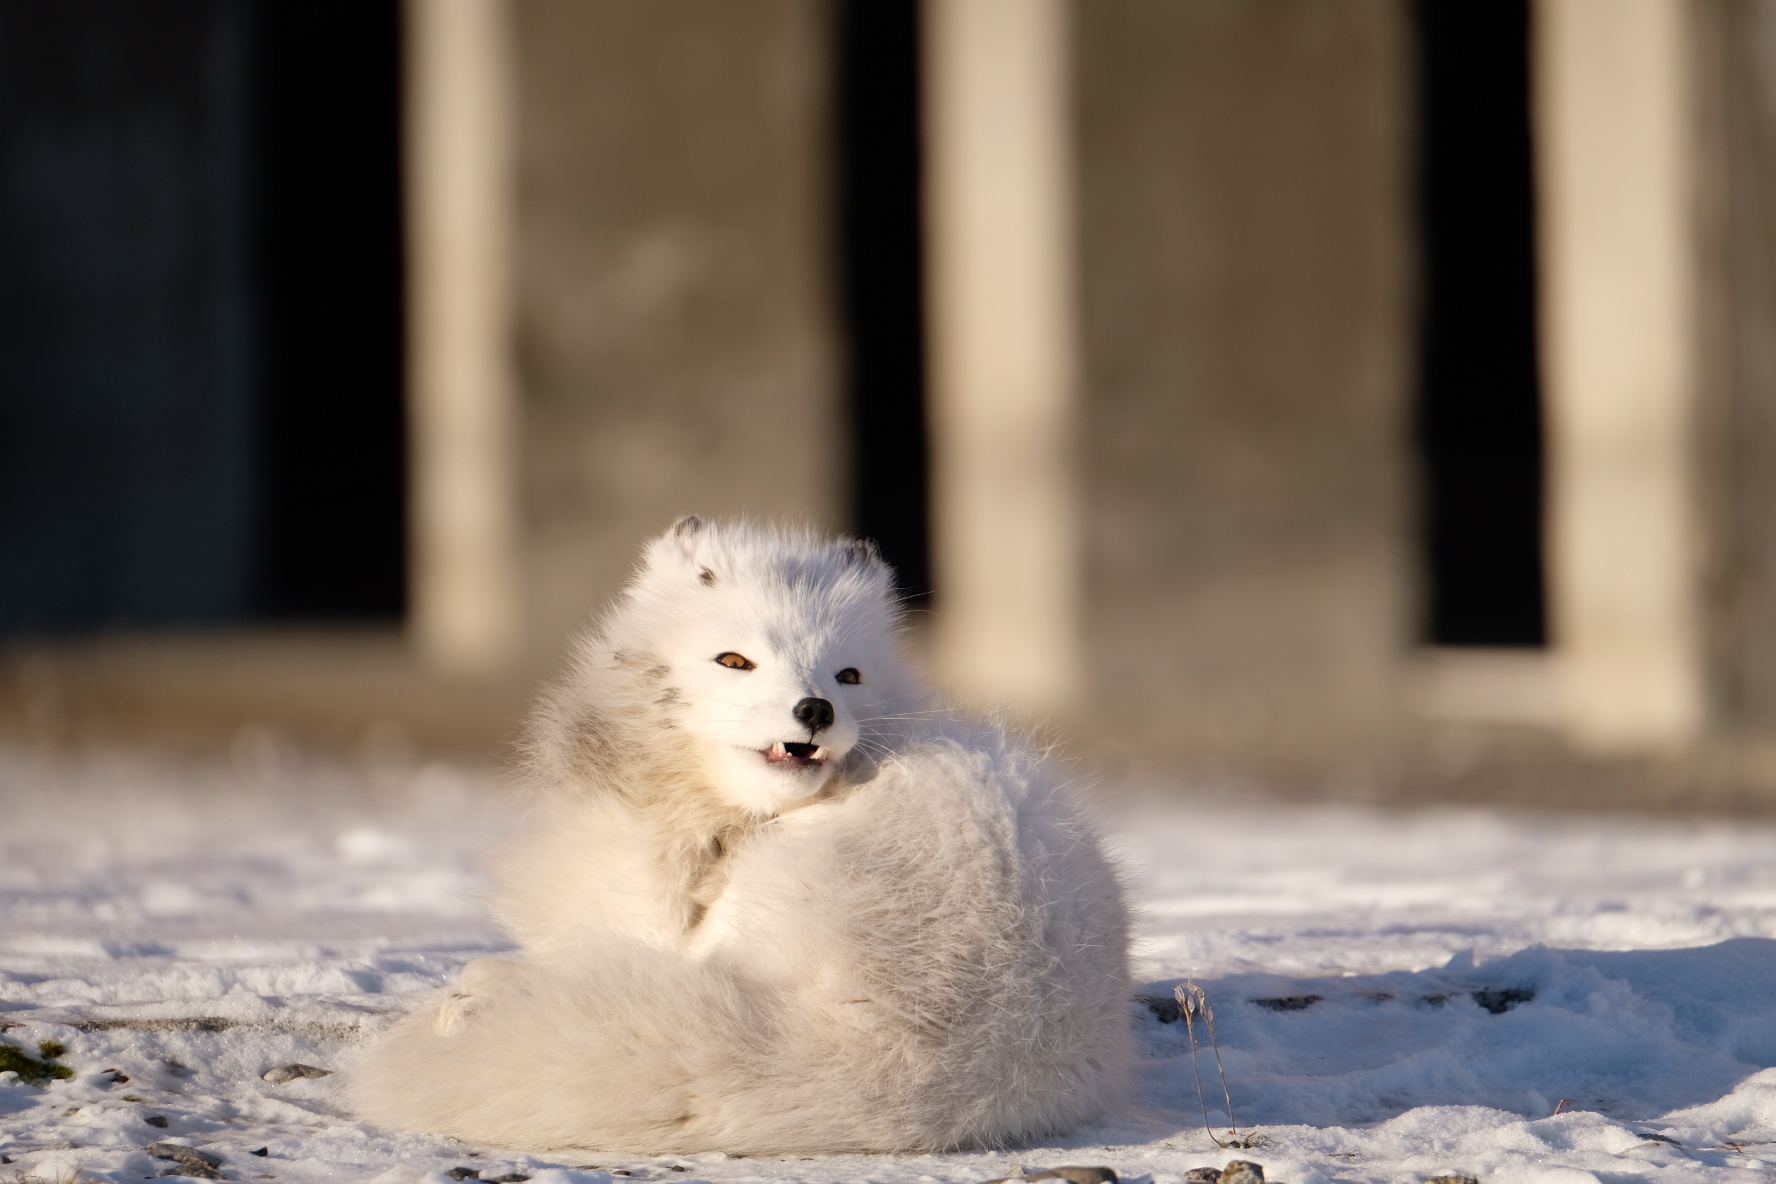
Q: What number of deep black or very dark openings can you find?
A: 3